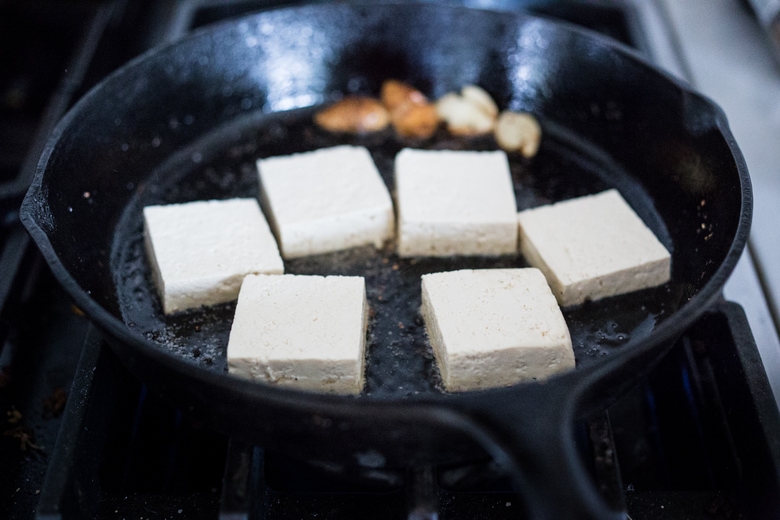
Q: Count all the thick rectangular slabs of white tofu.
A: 6